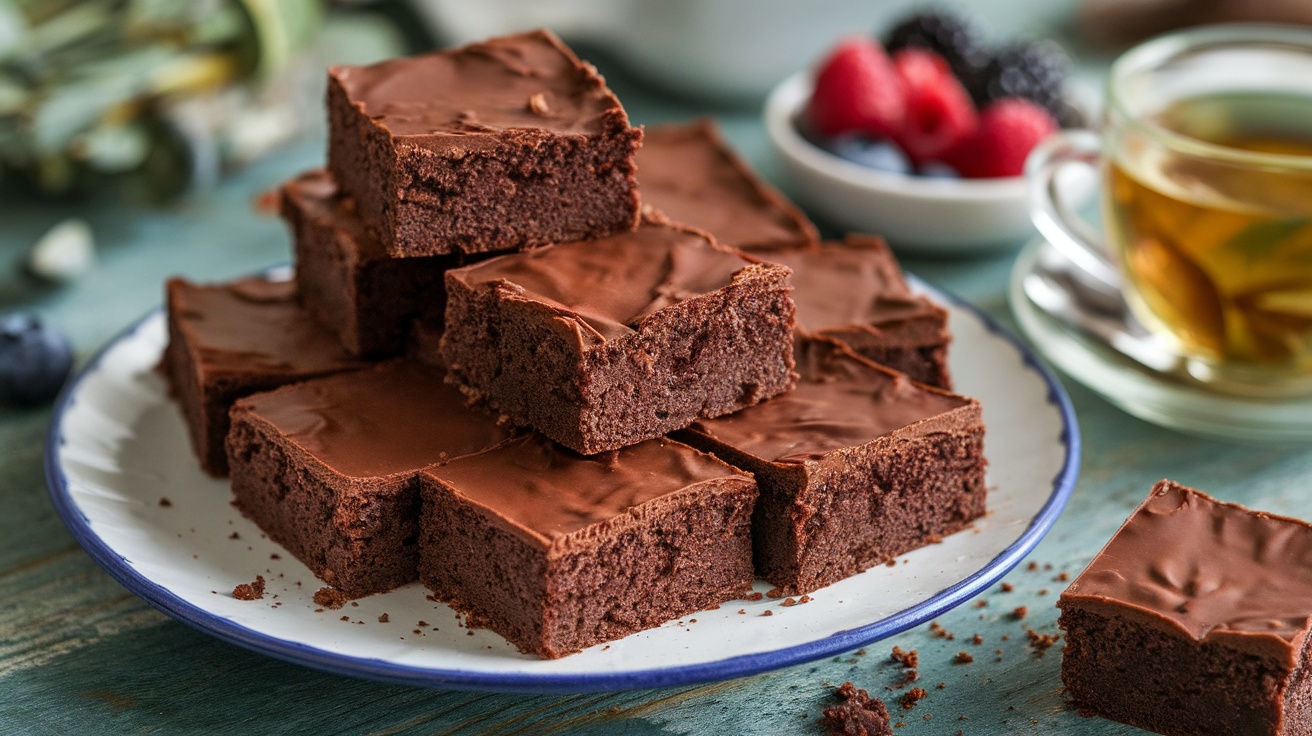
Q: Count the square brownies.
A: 10